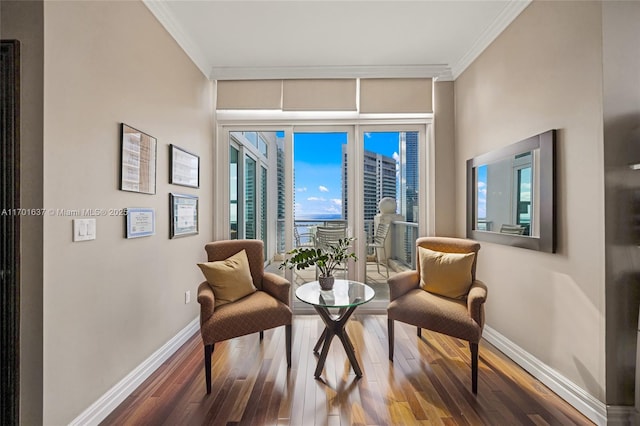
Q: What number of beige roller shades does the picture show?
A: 3